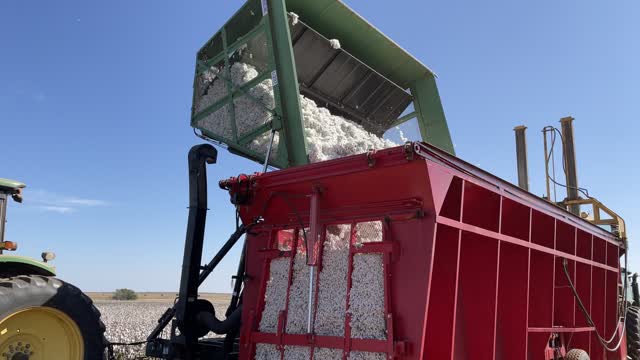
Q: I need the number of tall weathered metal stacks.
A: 2